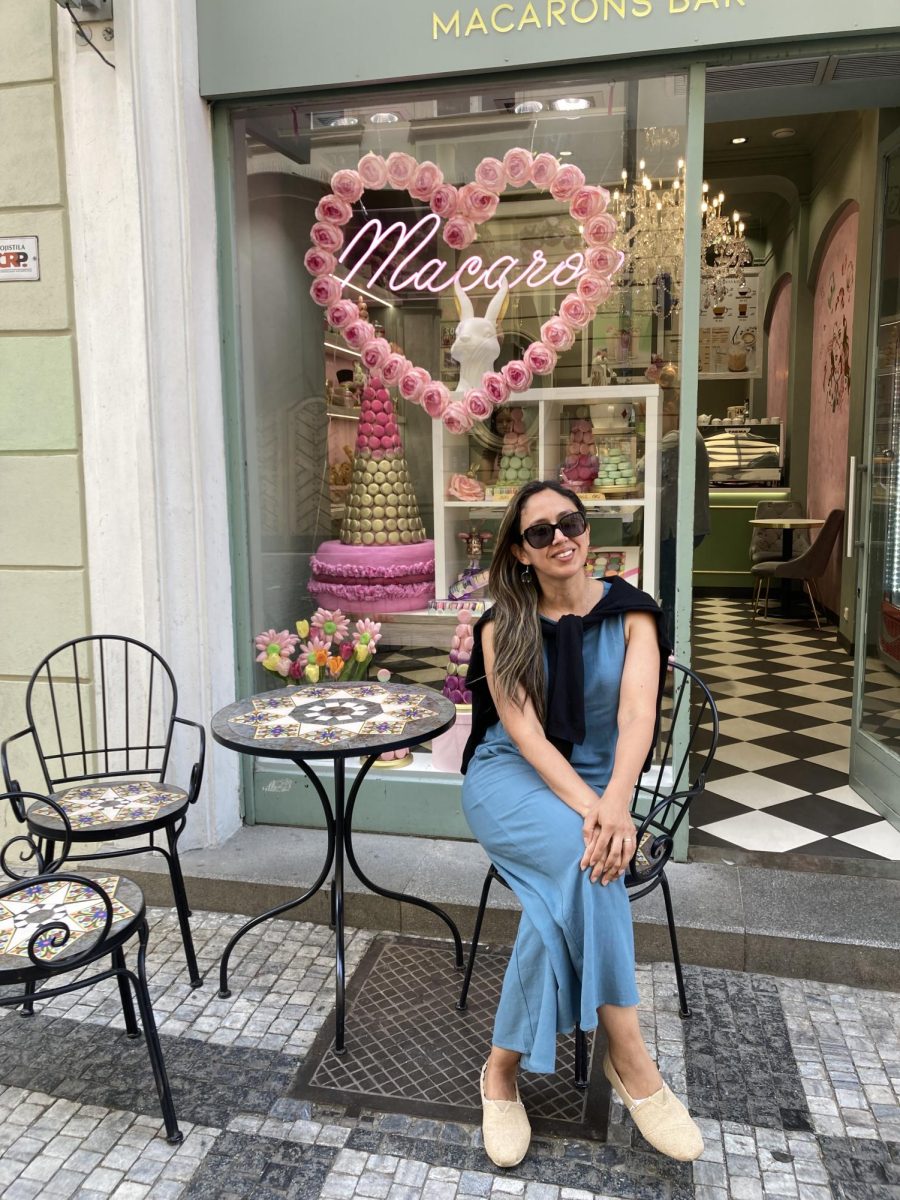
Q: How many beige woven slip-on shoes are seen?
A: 2